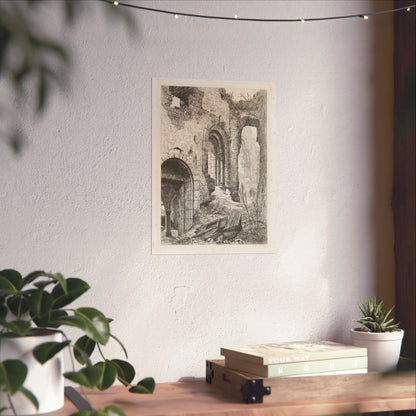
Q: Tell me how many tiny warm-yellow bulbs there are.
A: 6